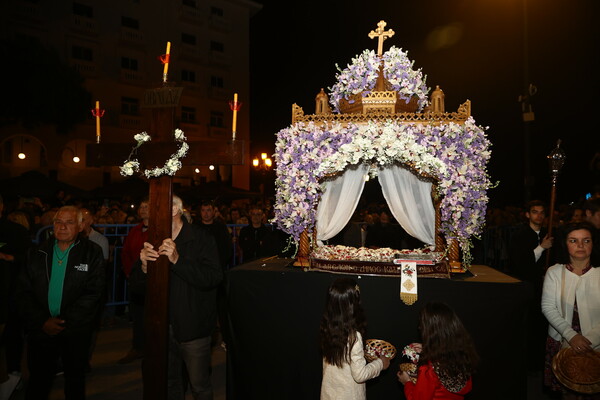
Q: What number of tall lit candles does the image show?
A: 3